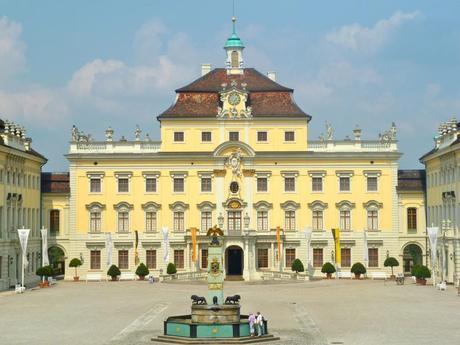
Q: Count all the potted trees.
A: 10